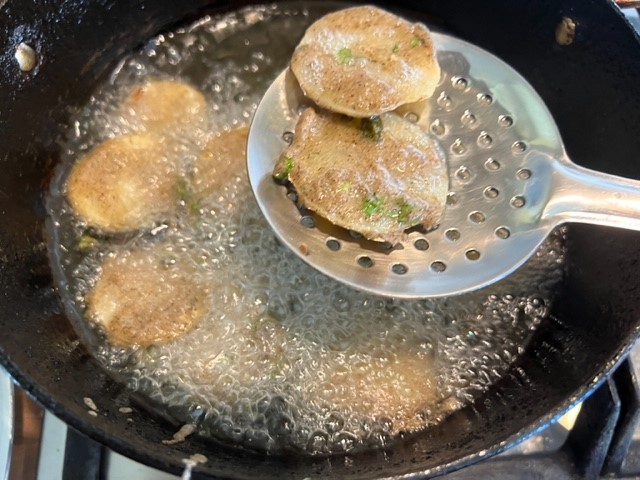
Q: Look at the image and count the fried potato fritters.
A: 7